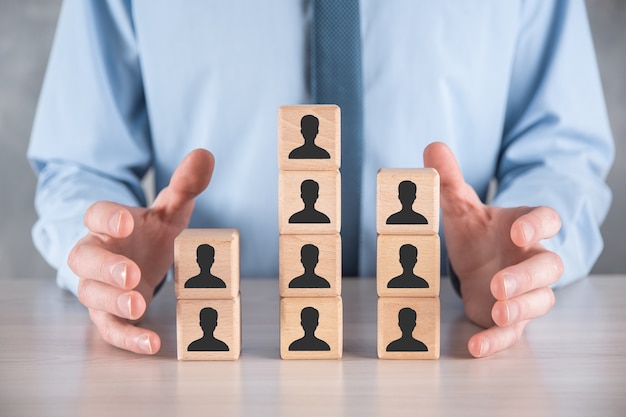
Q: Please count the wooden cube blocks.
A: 9